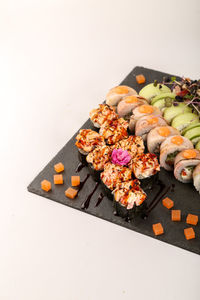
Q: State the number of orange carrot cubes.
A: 11